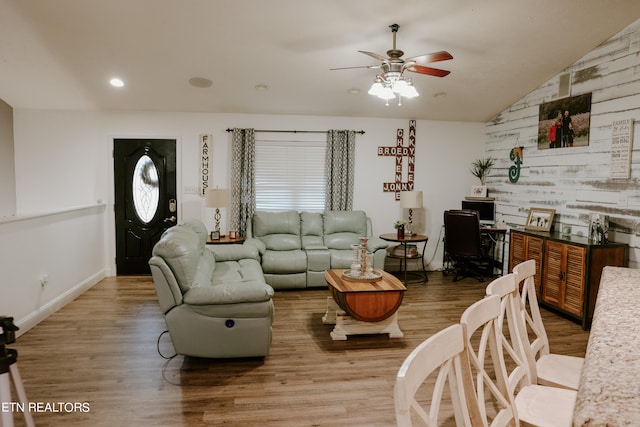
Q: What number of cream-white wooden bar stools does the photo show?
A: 4